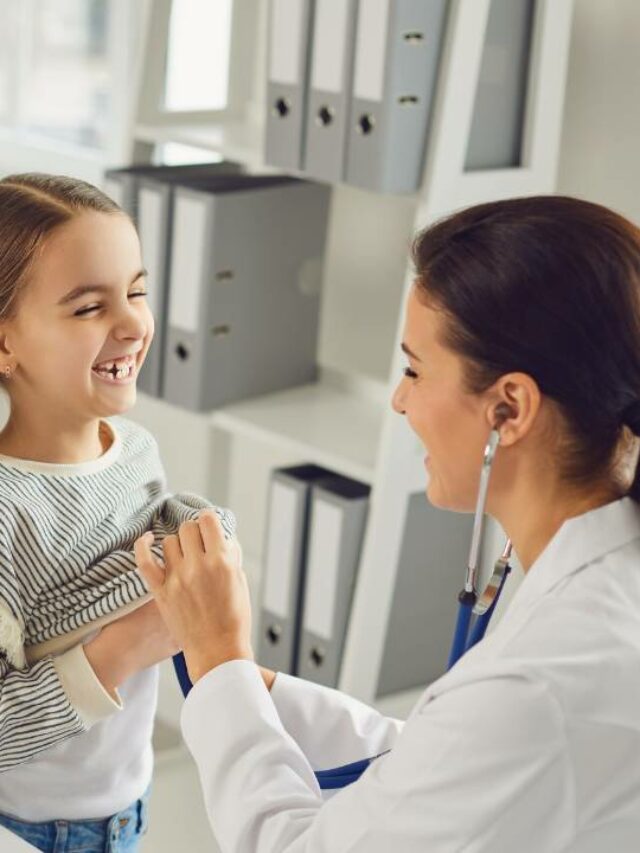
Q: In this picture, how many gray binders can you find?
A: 8